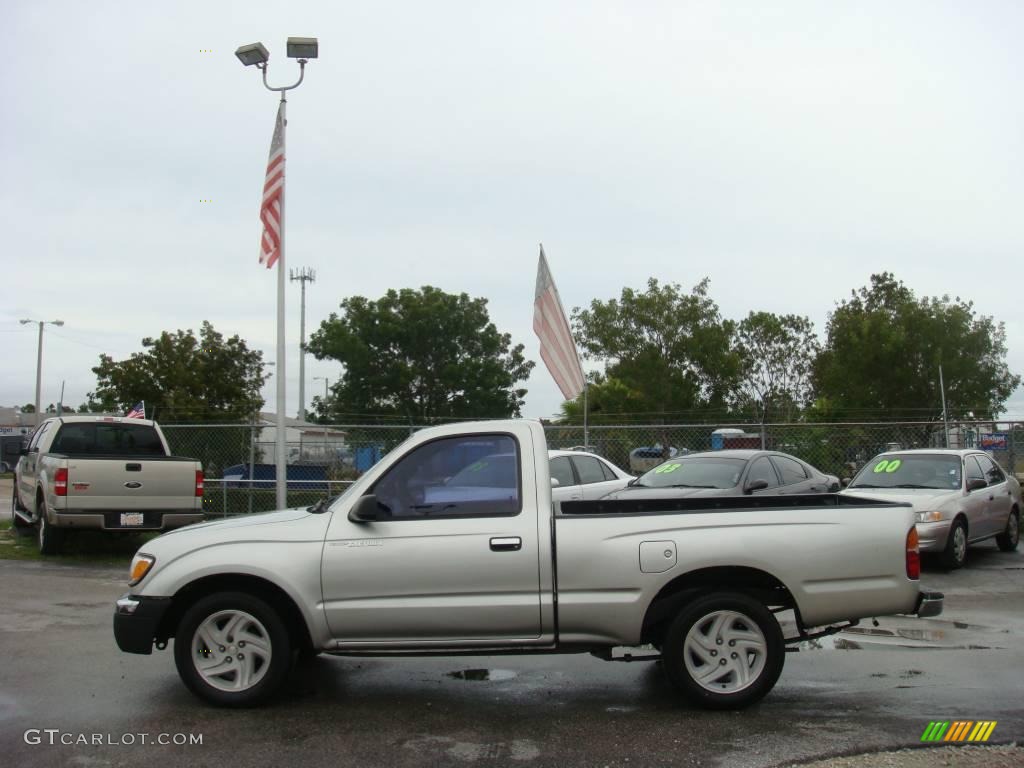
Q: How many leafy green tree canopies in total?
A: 5